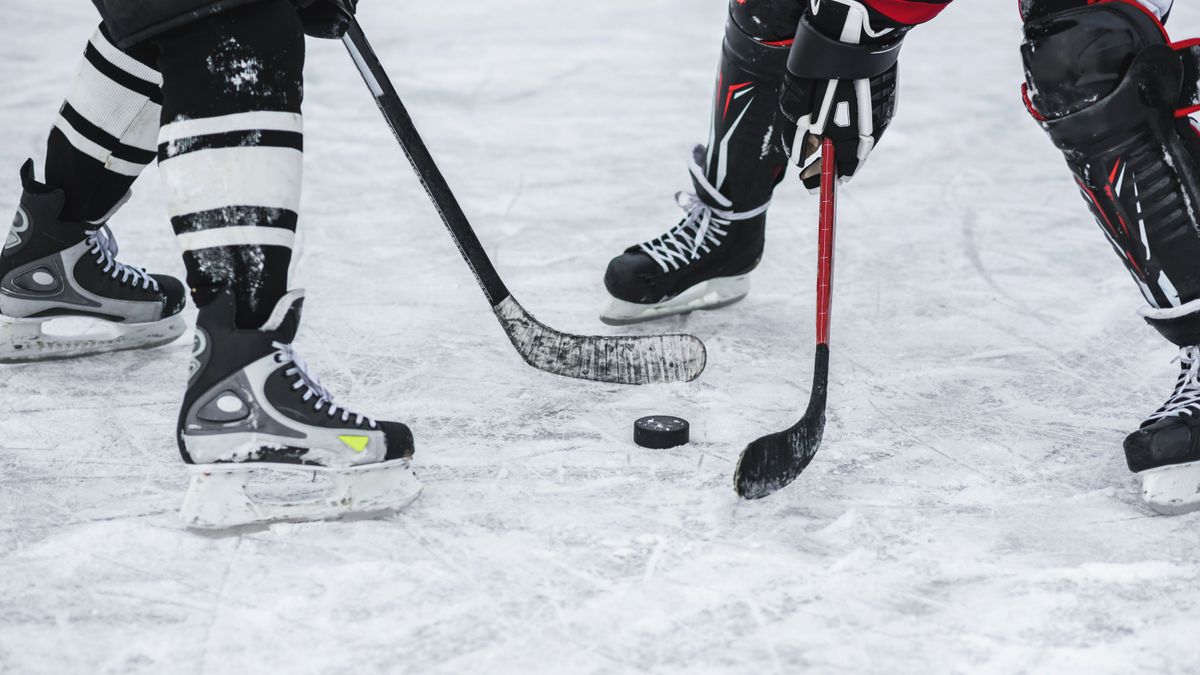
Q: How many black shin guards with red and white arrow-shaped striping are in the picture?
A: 2